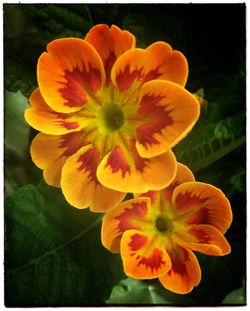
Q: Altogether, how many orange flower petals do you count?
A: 14